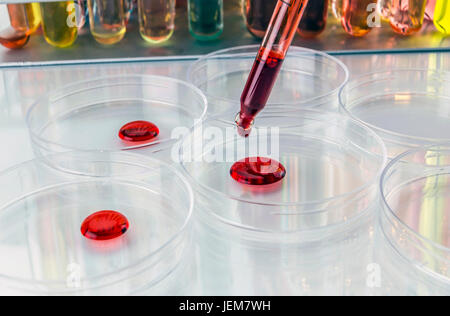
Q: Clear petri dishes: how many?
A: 6